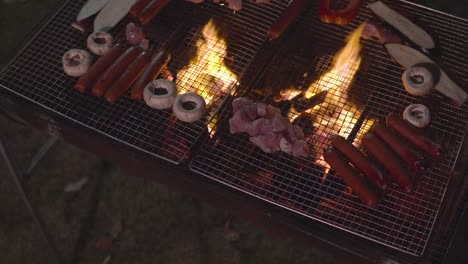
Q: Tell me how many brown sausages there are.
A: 12